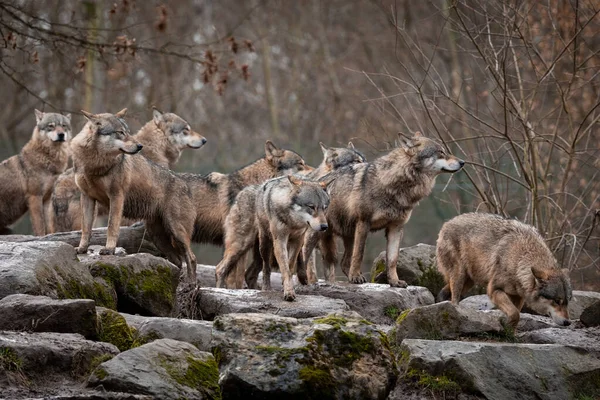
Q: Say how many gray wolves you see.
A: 8